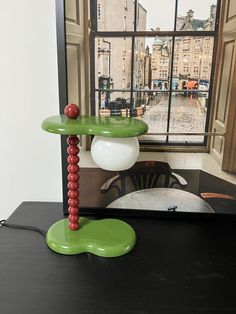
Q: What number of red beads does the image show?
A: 12